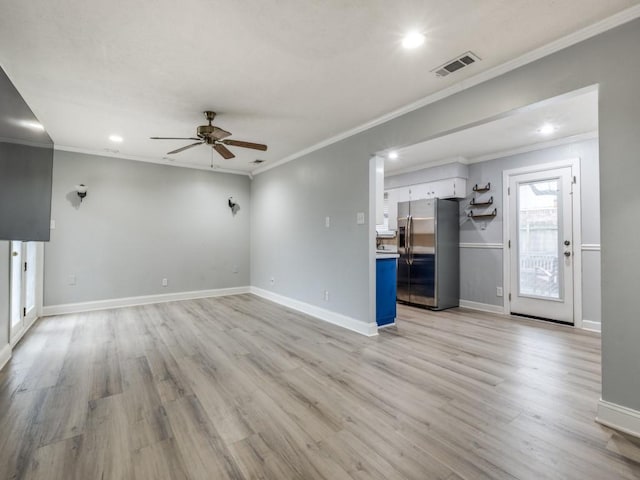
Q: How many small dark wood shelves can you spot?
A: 3